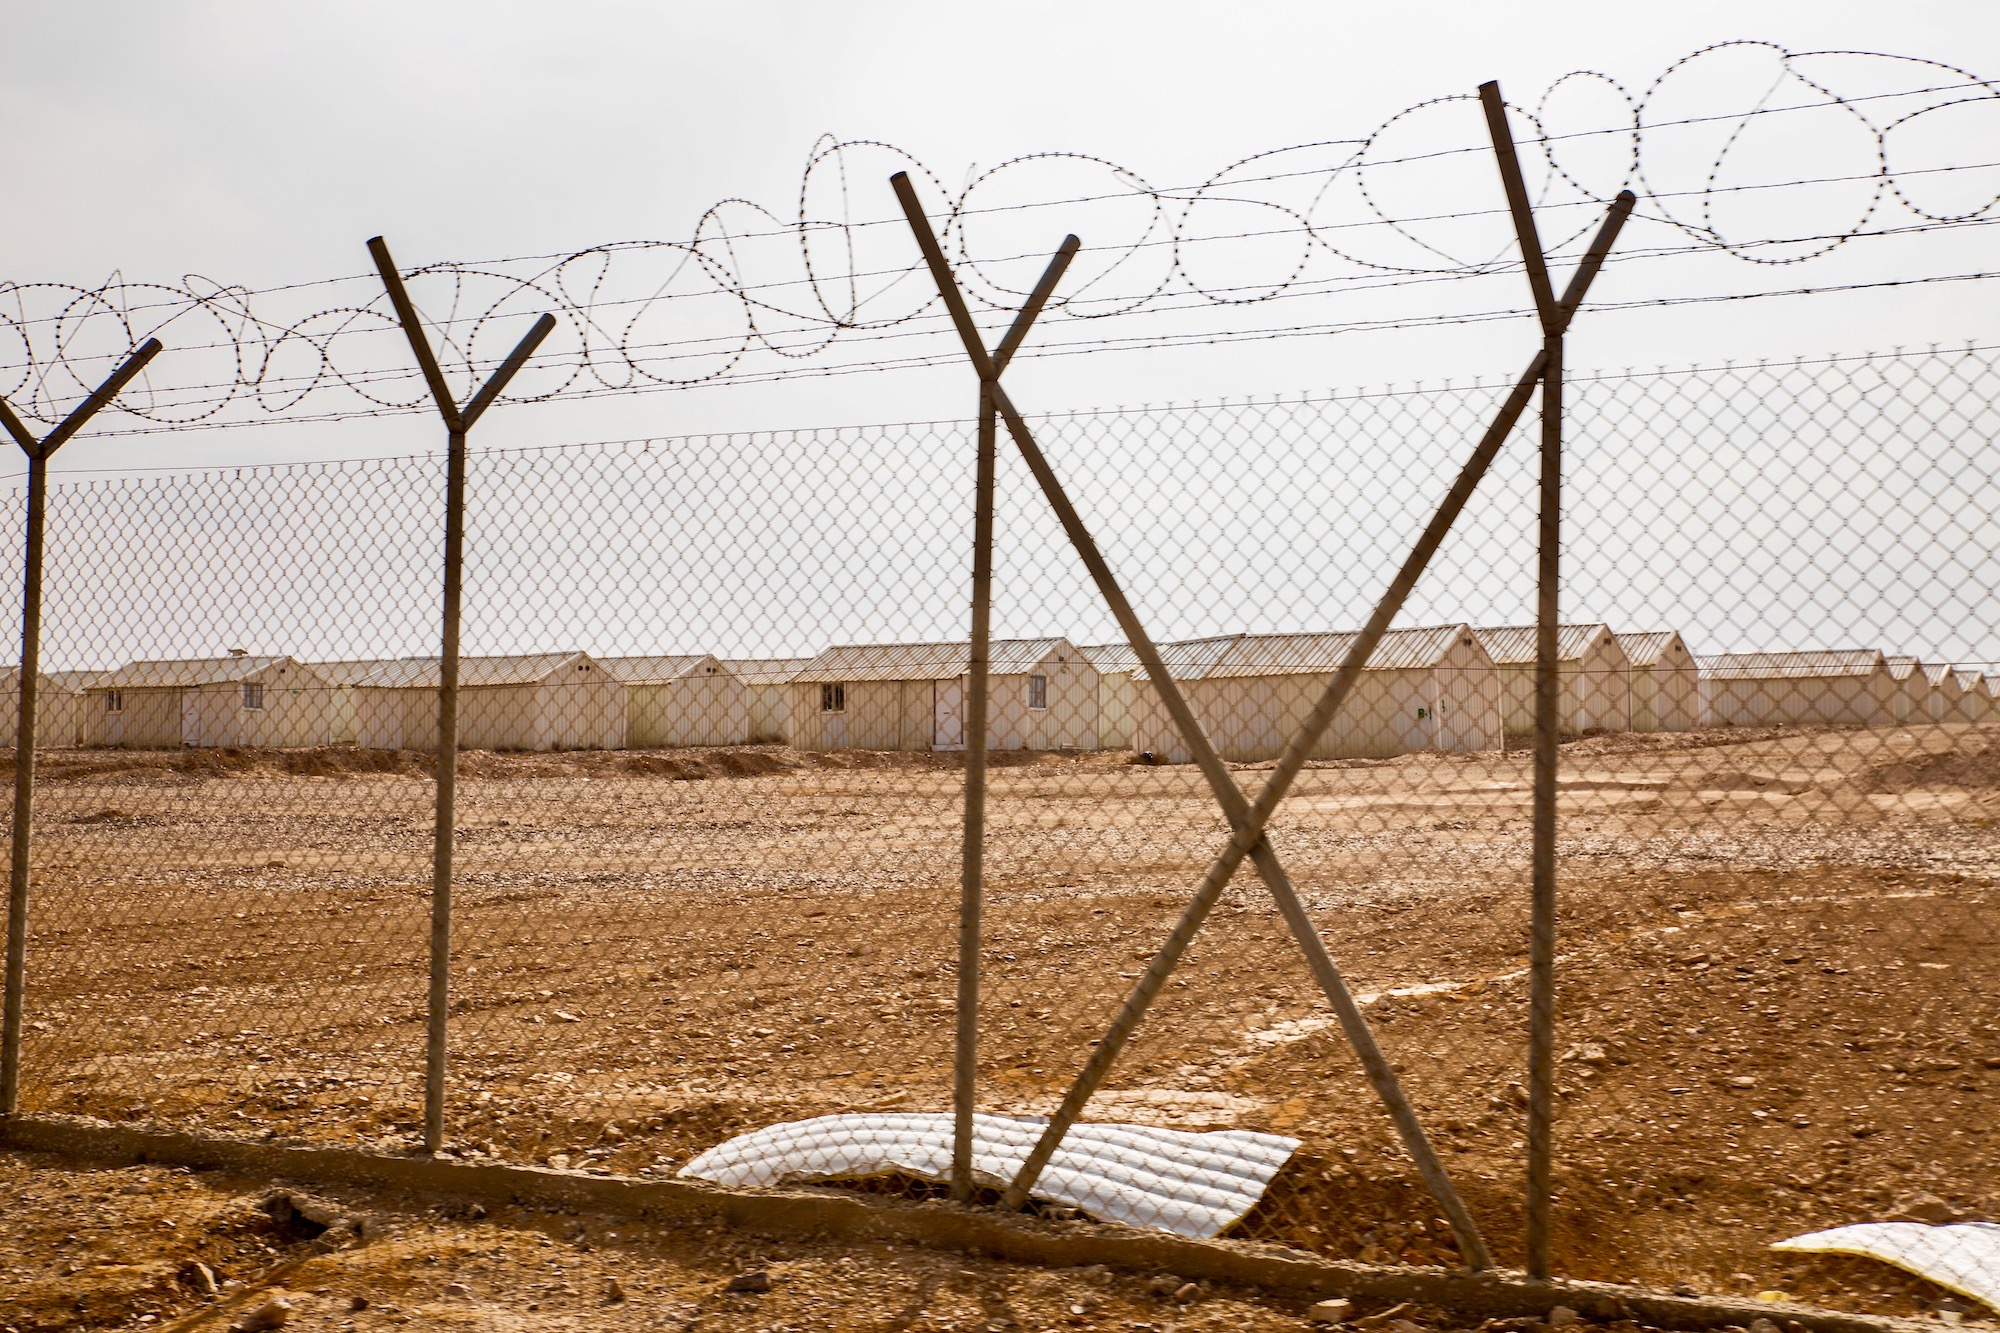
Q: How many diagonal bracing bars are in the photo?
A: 2